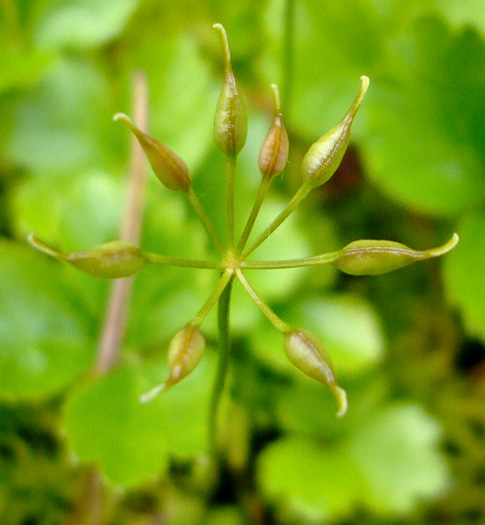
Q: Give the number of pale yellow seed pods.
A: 8